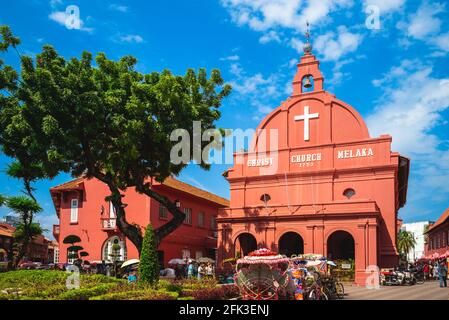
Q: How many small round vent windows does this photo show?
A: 2